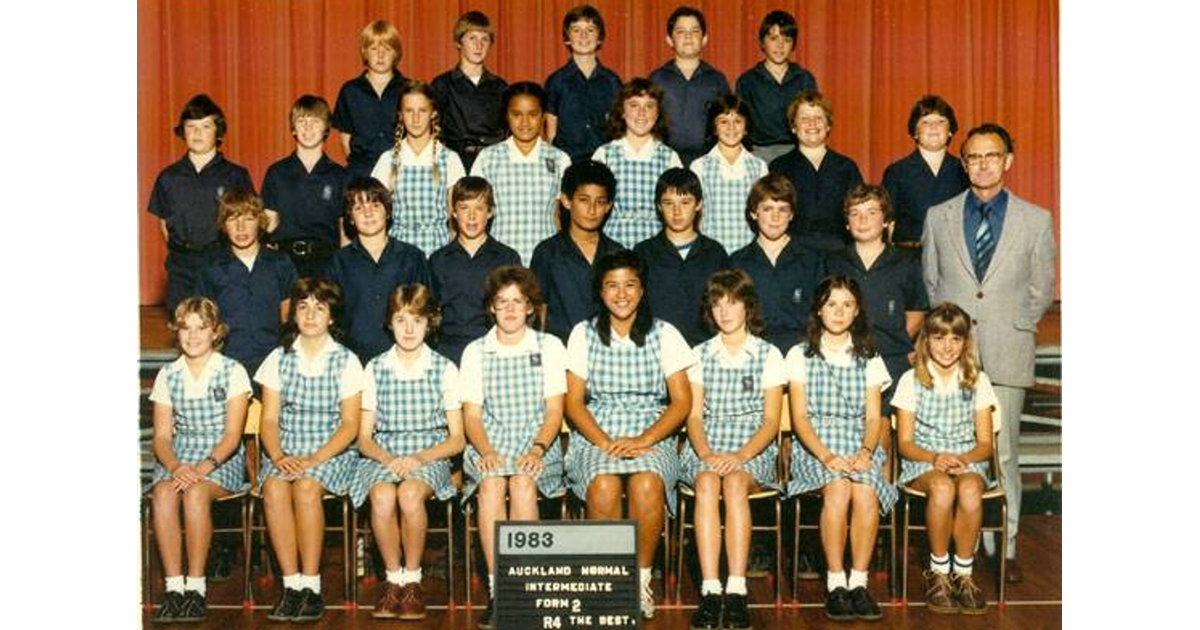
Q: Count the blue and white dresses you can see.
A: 12